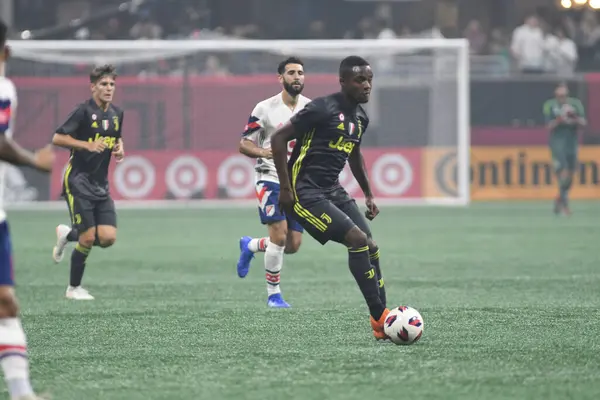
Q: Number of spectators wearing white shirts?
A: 2